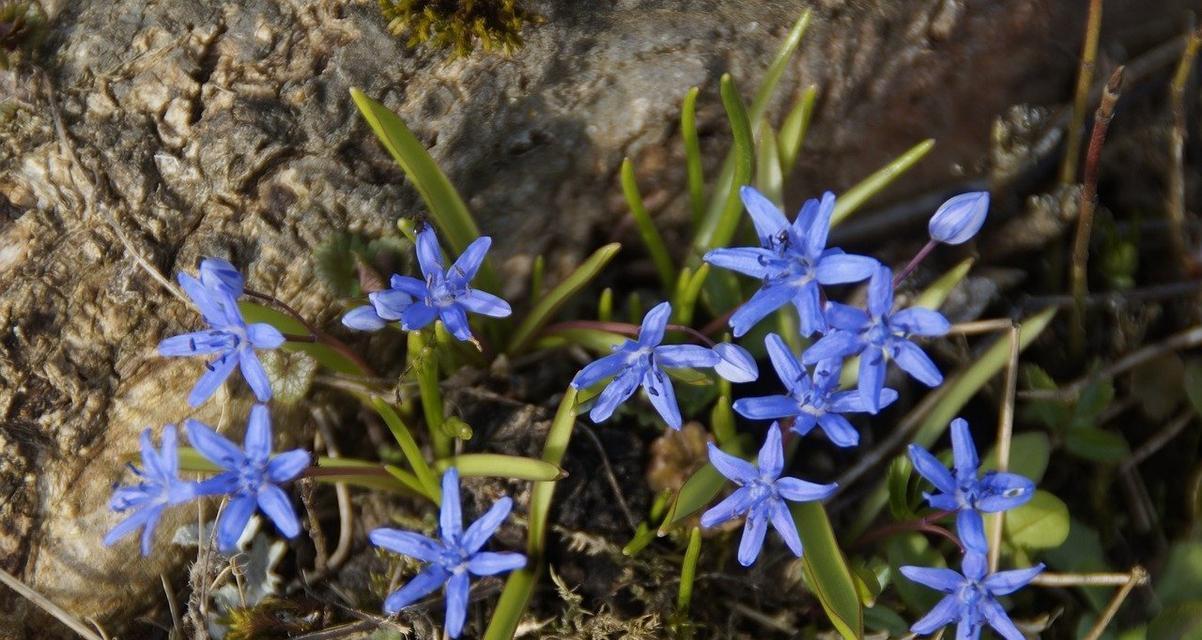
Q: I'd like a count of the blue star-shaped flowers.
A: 12